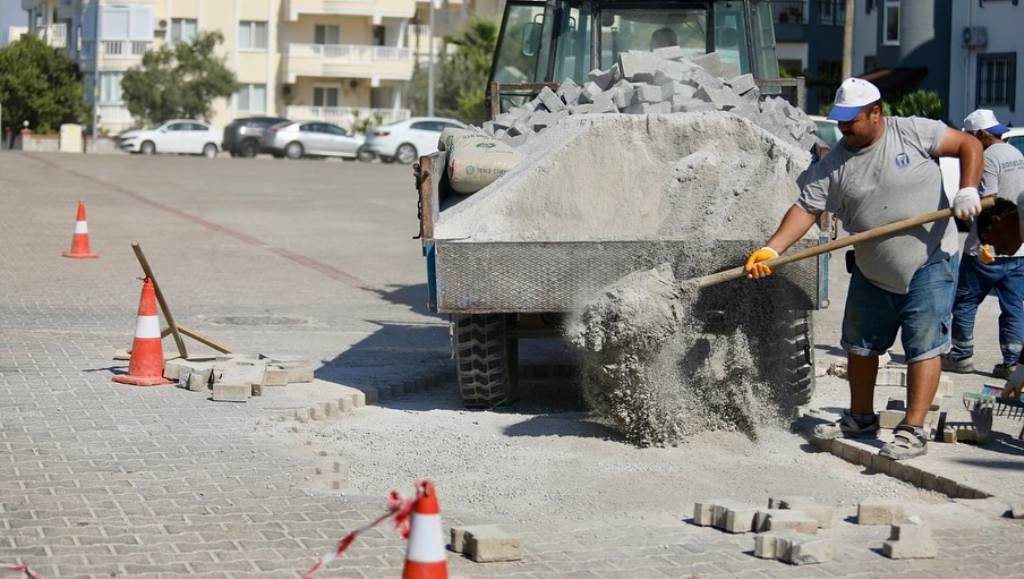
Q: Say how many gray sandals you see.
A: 2